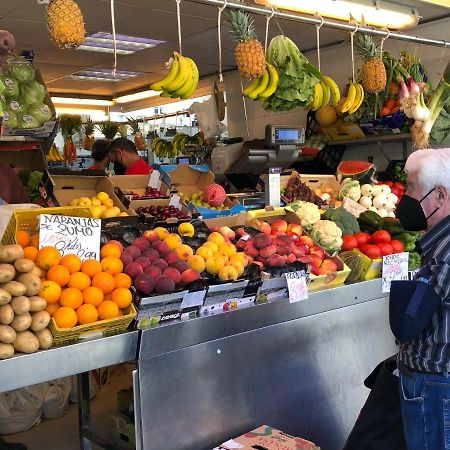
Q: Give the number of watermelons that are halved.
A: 1